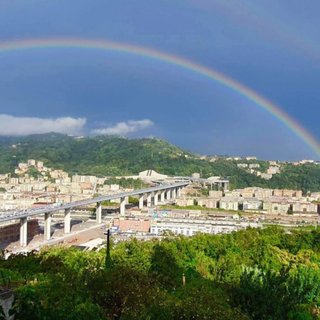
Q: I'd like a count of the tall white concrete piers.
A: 12